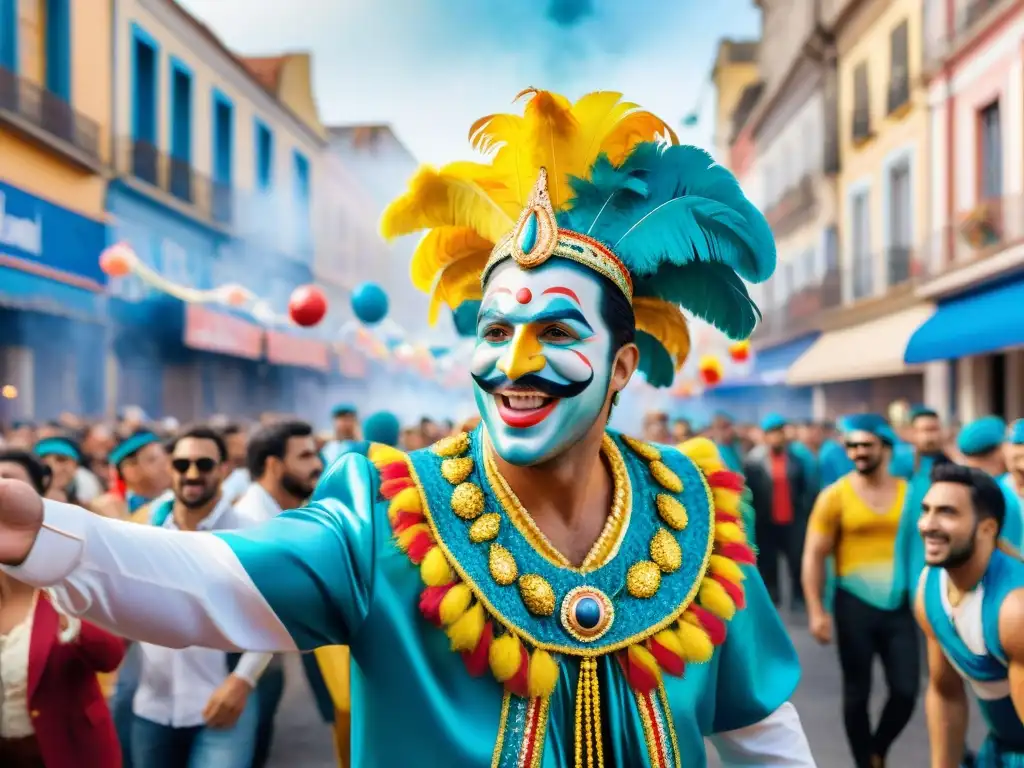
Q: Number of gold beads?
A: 11